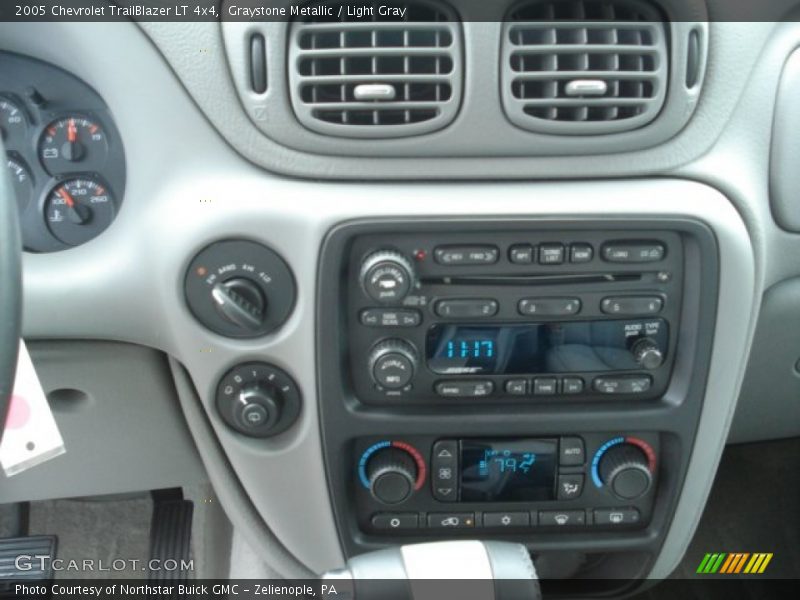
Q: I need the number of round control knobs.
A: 7